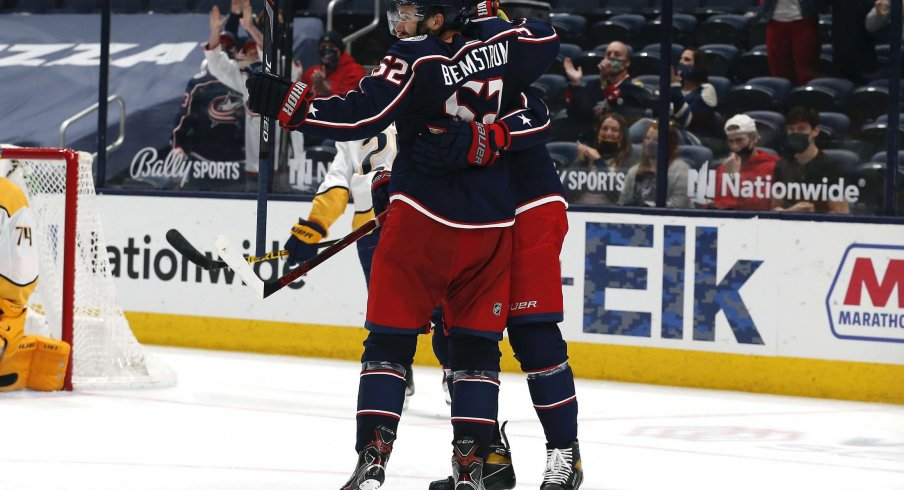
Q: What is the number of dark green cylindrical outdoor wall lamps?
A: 0